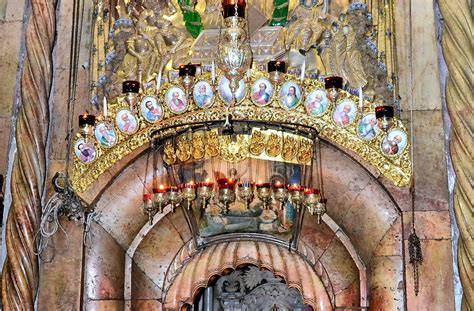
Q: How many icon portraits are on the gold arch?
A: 13